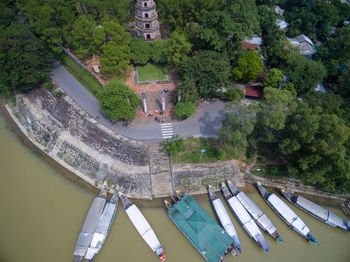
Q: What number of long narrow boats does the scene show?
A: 8